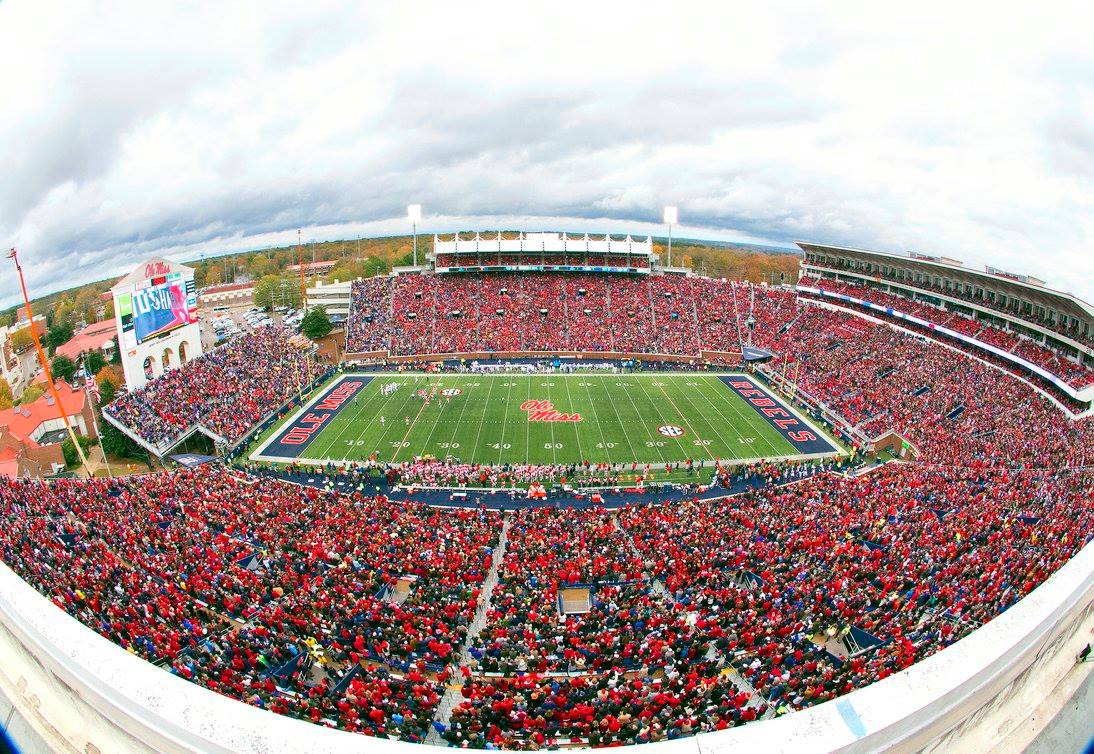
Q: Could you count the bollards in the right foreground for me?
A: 0